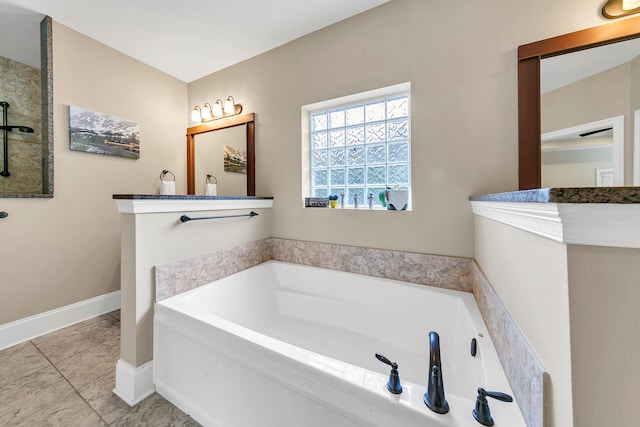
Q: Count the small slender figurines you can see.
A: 3